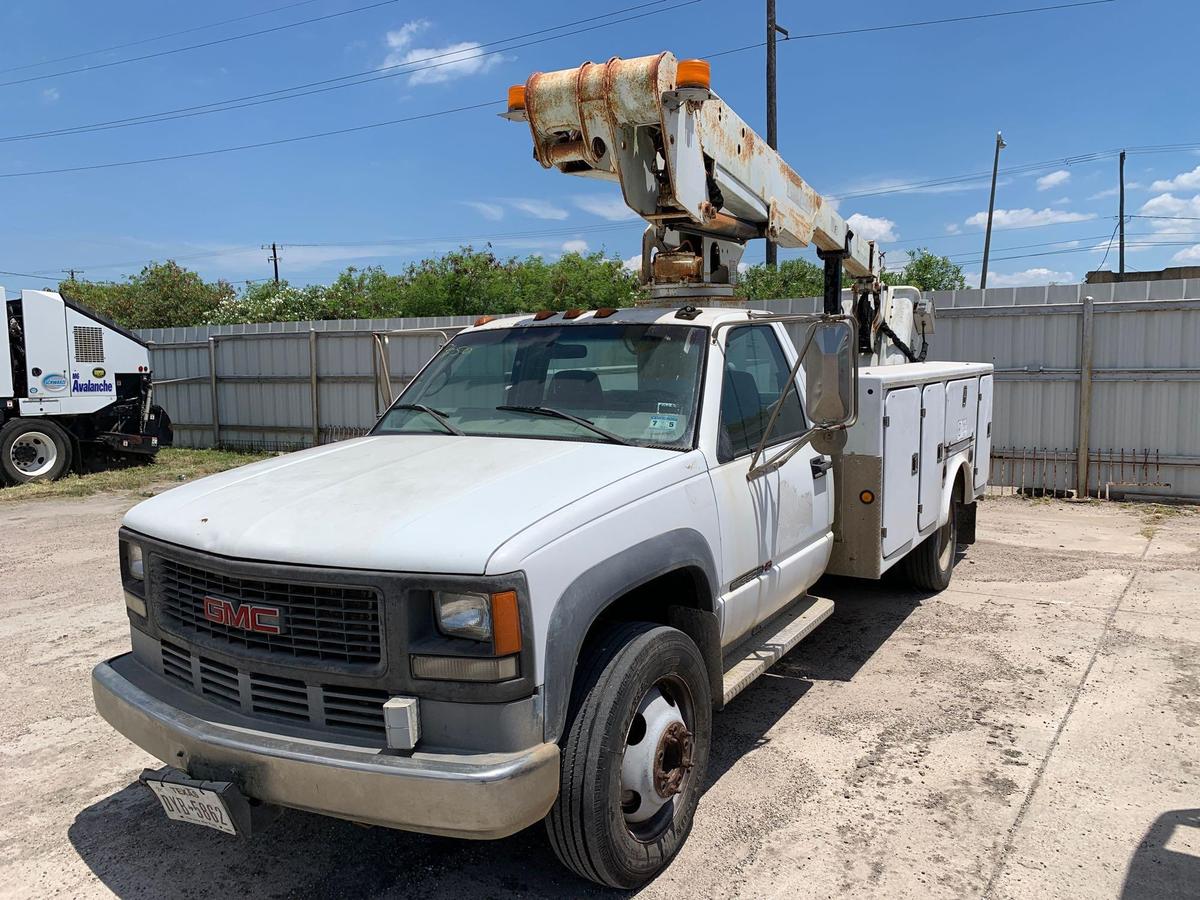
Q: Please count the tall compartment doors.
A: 3